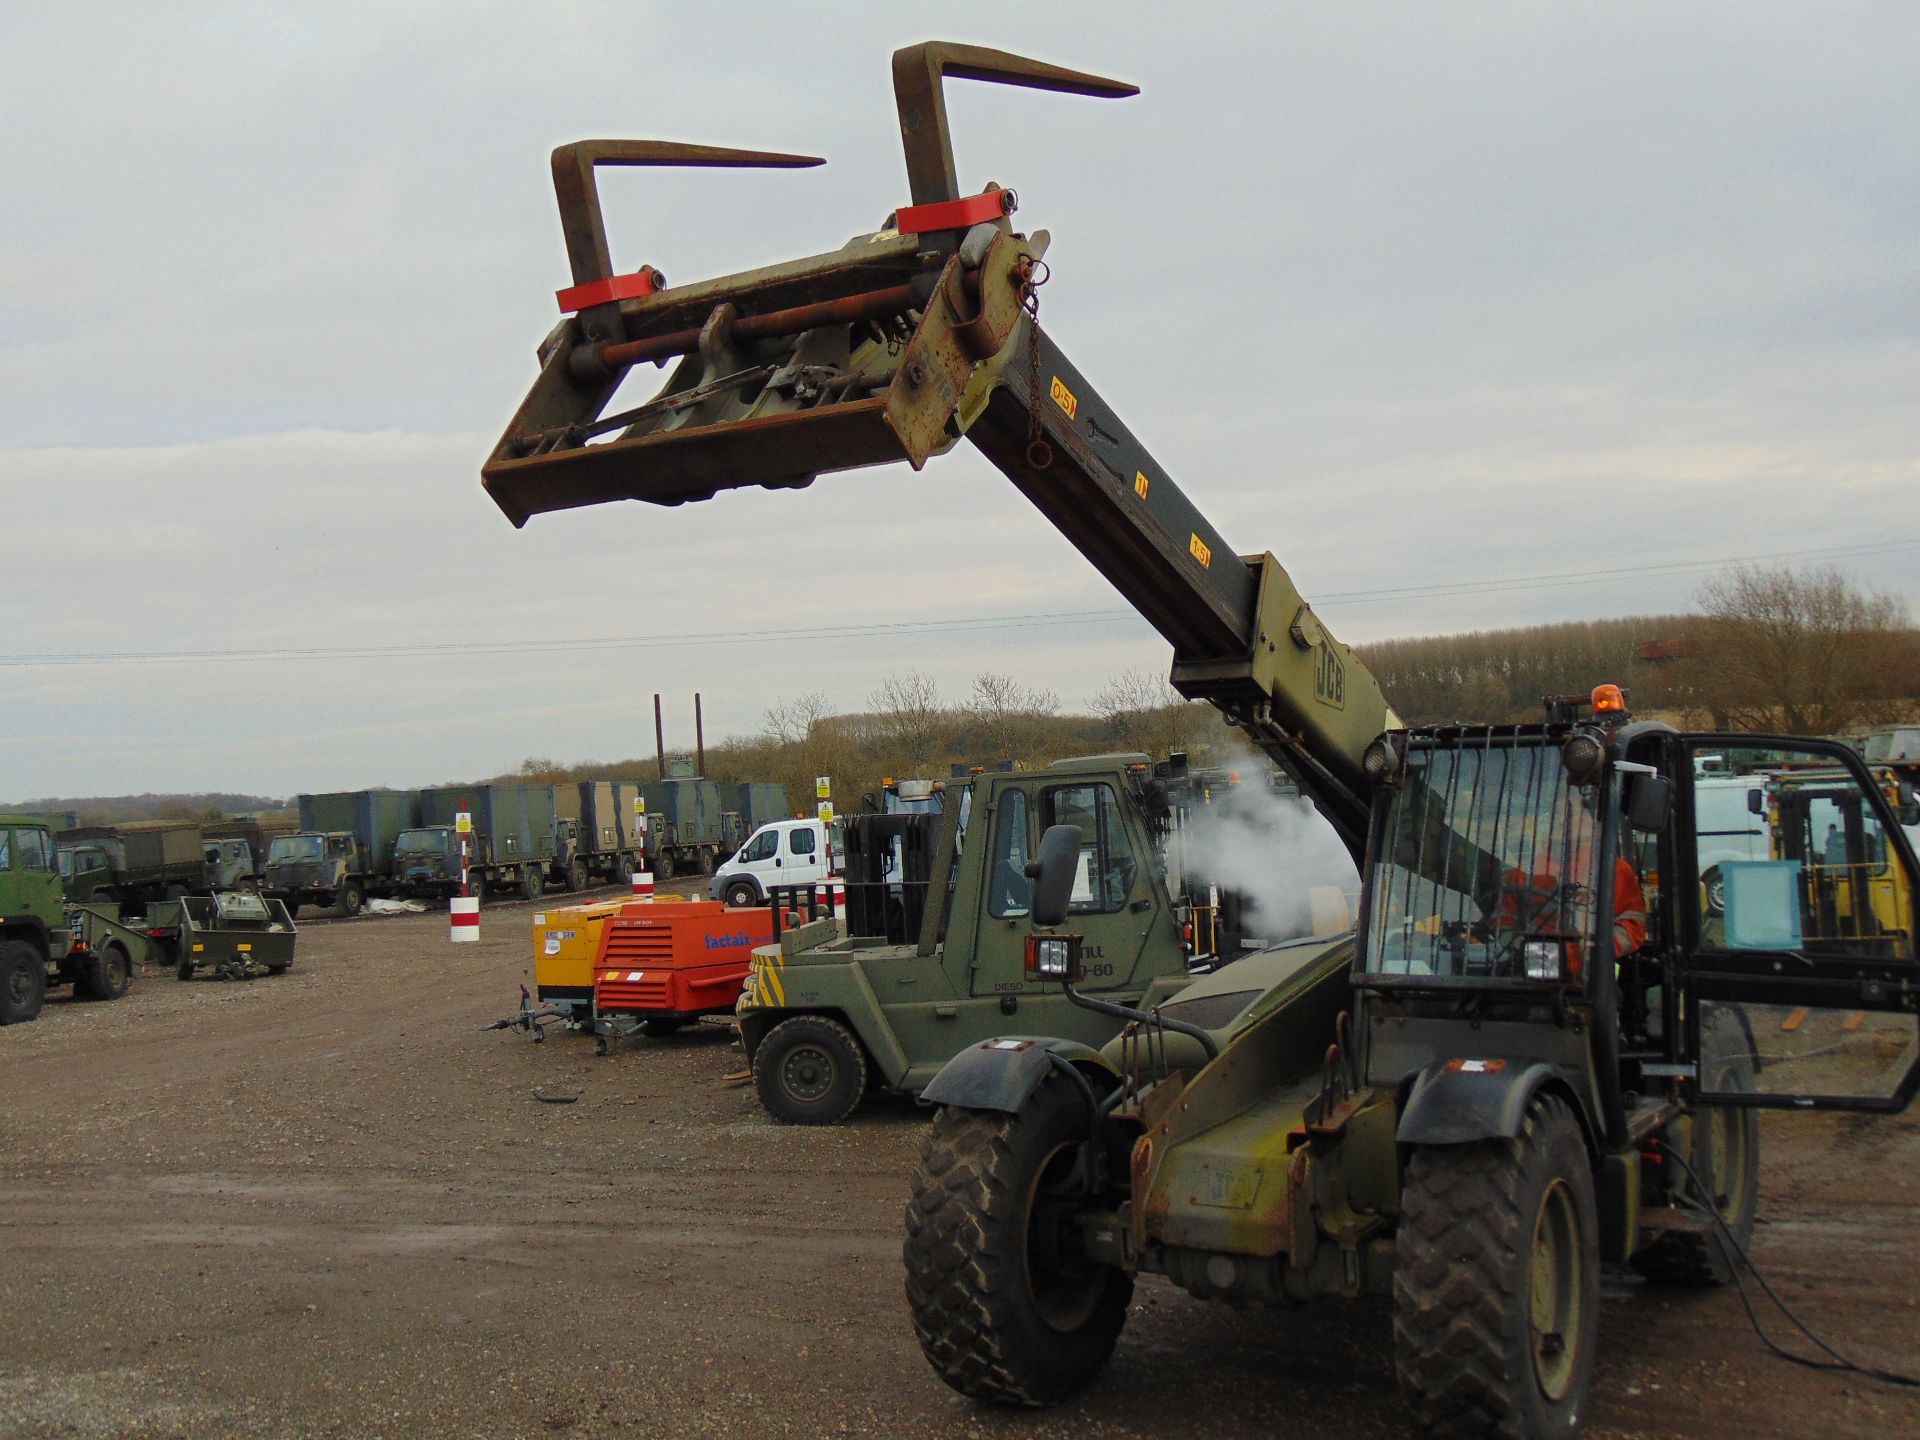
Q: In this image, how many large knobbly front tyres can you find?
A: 2